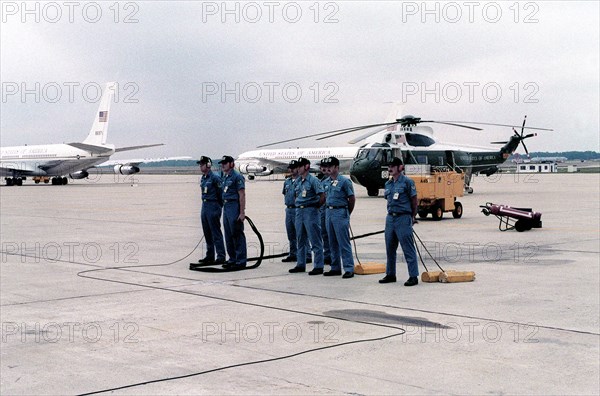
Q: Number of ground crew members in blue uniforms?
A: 7